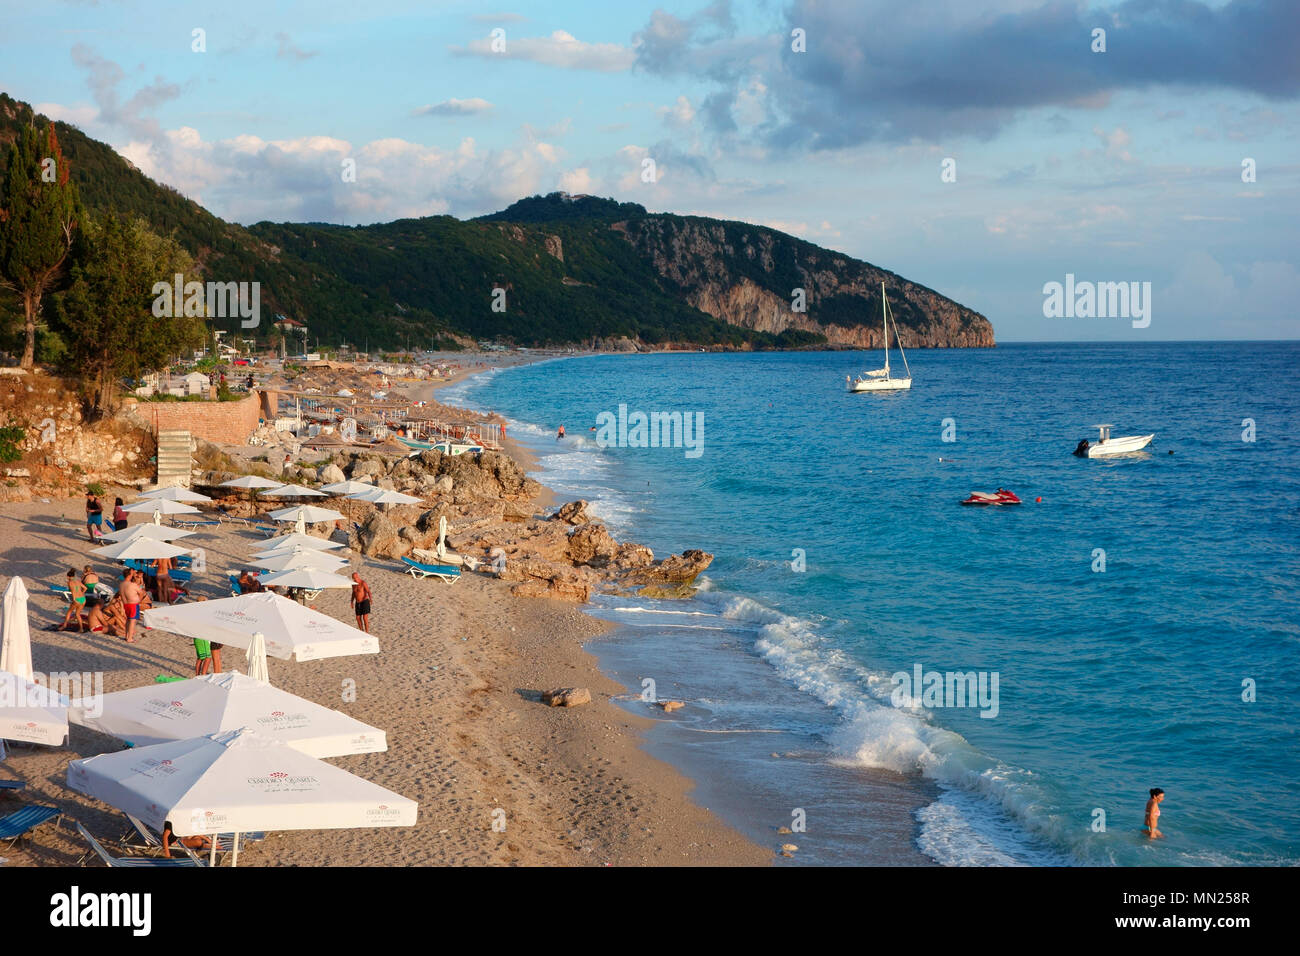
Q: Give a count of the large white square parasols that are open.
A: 4